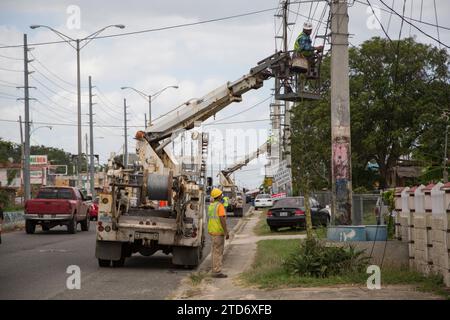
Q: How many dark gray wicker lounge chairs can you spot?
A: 0